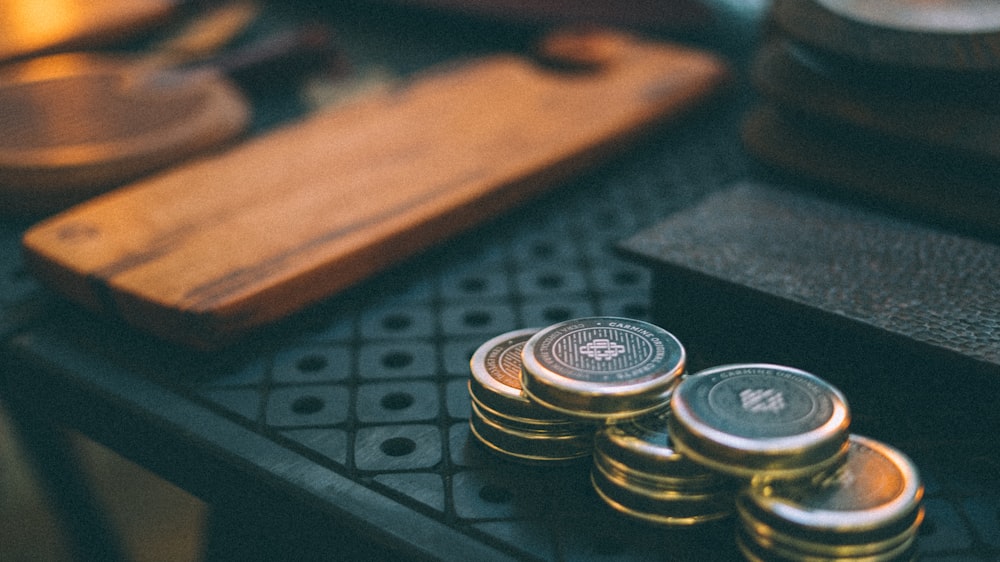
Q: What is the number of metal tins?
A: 8